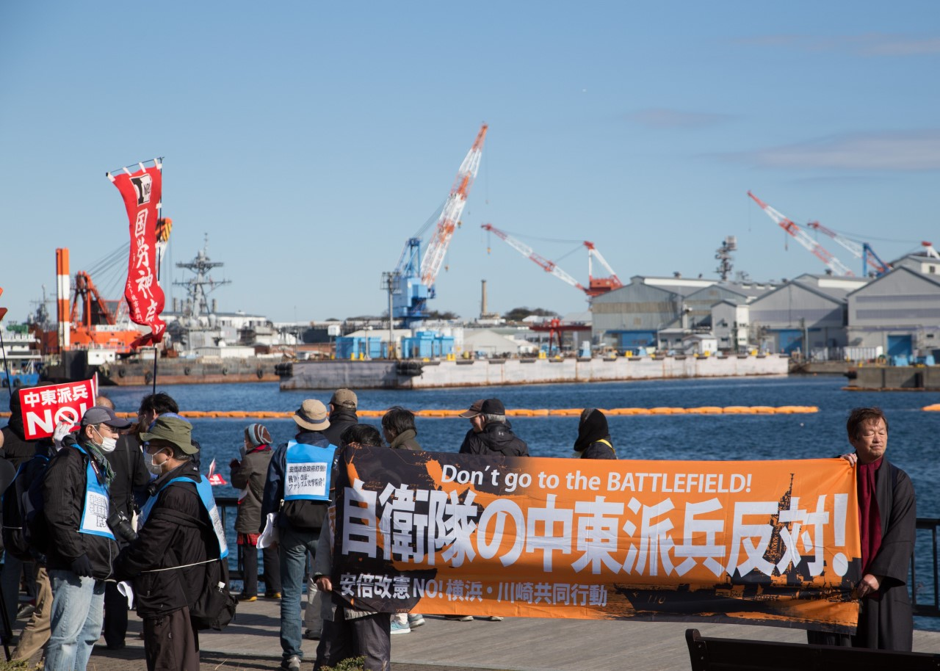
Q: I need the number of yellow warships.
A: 0